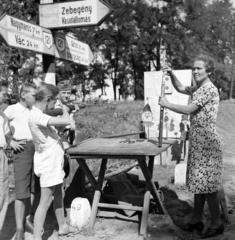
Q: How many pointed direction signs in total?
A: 3